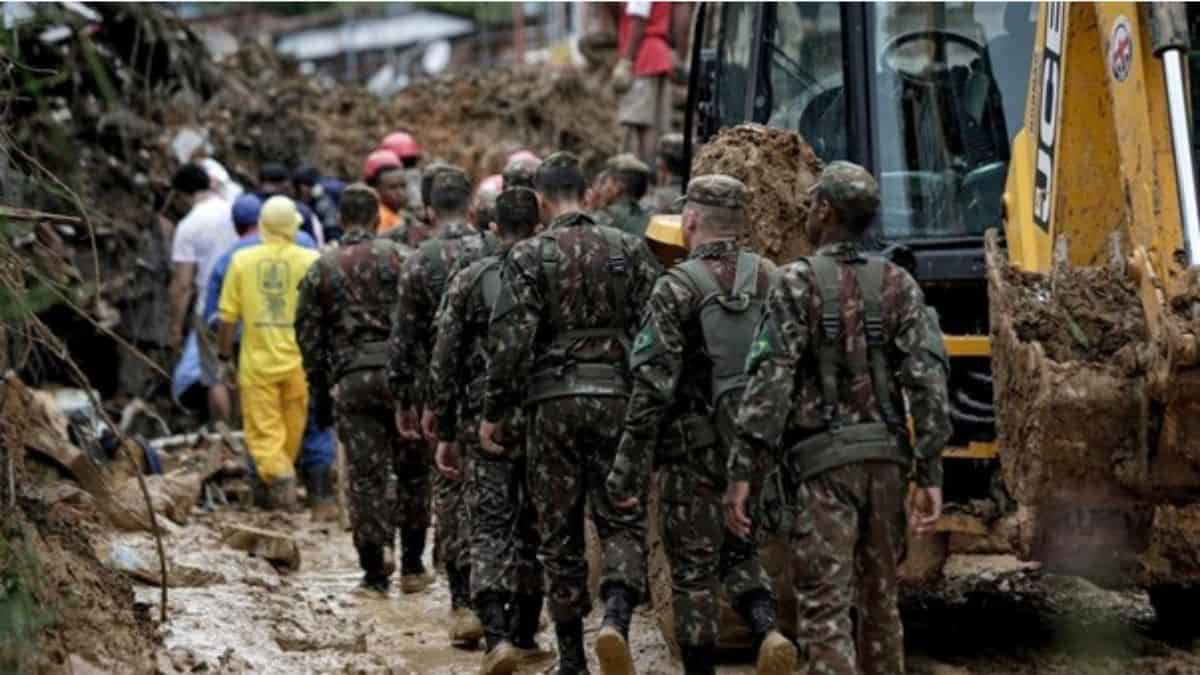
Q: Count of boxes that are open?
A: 0